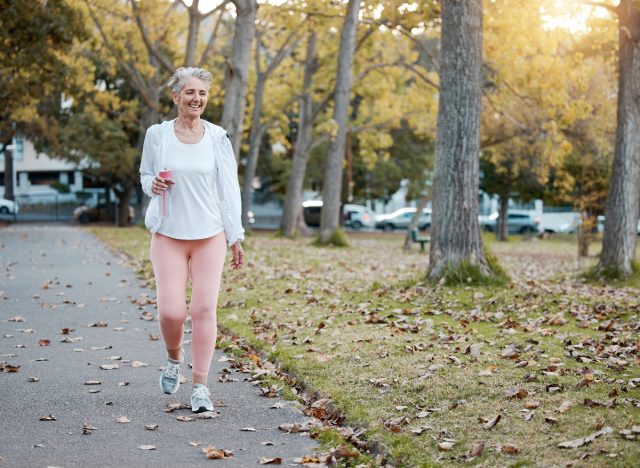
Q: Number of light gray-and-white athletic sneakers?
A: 2